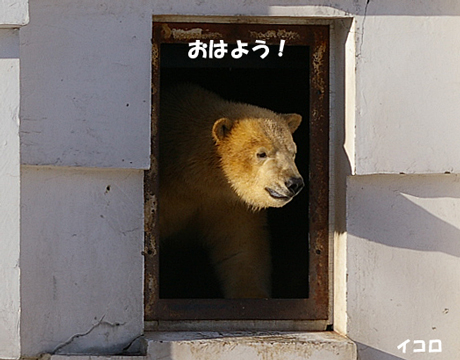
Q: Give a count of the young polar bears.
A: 1